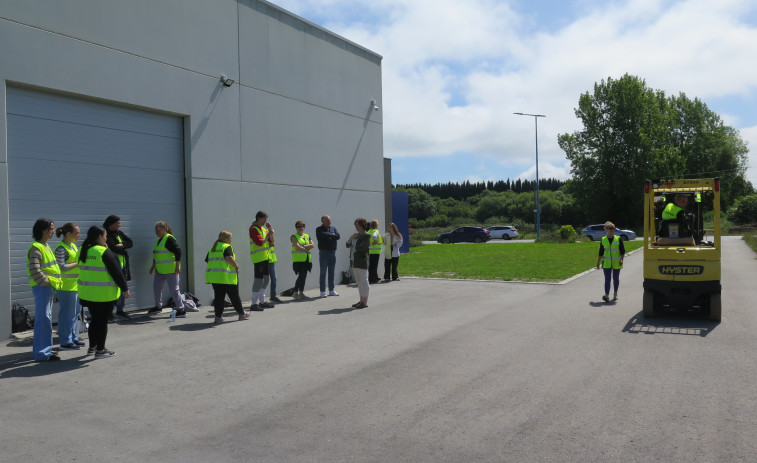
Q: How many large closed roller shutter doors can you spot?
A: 1